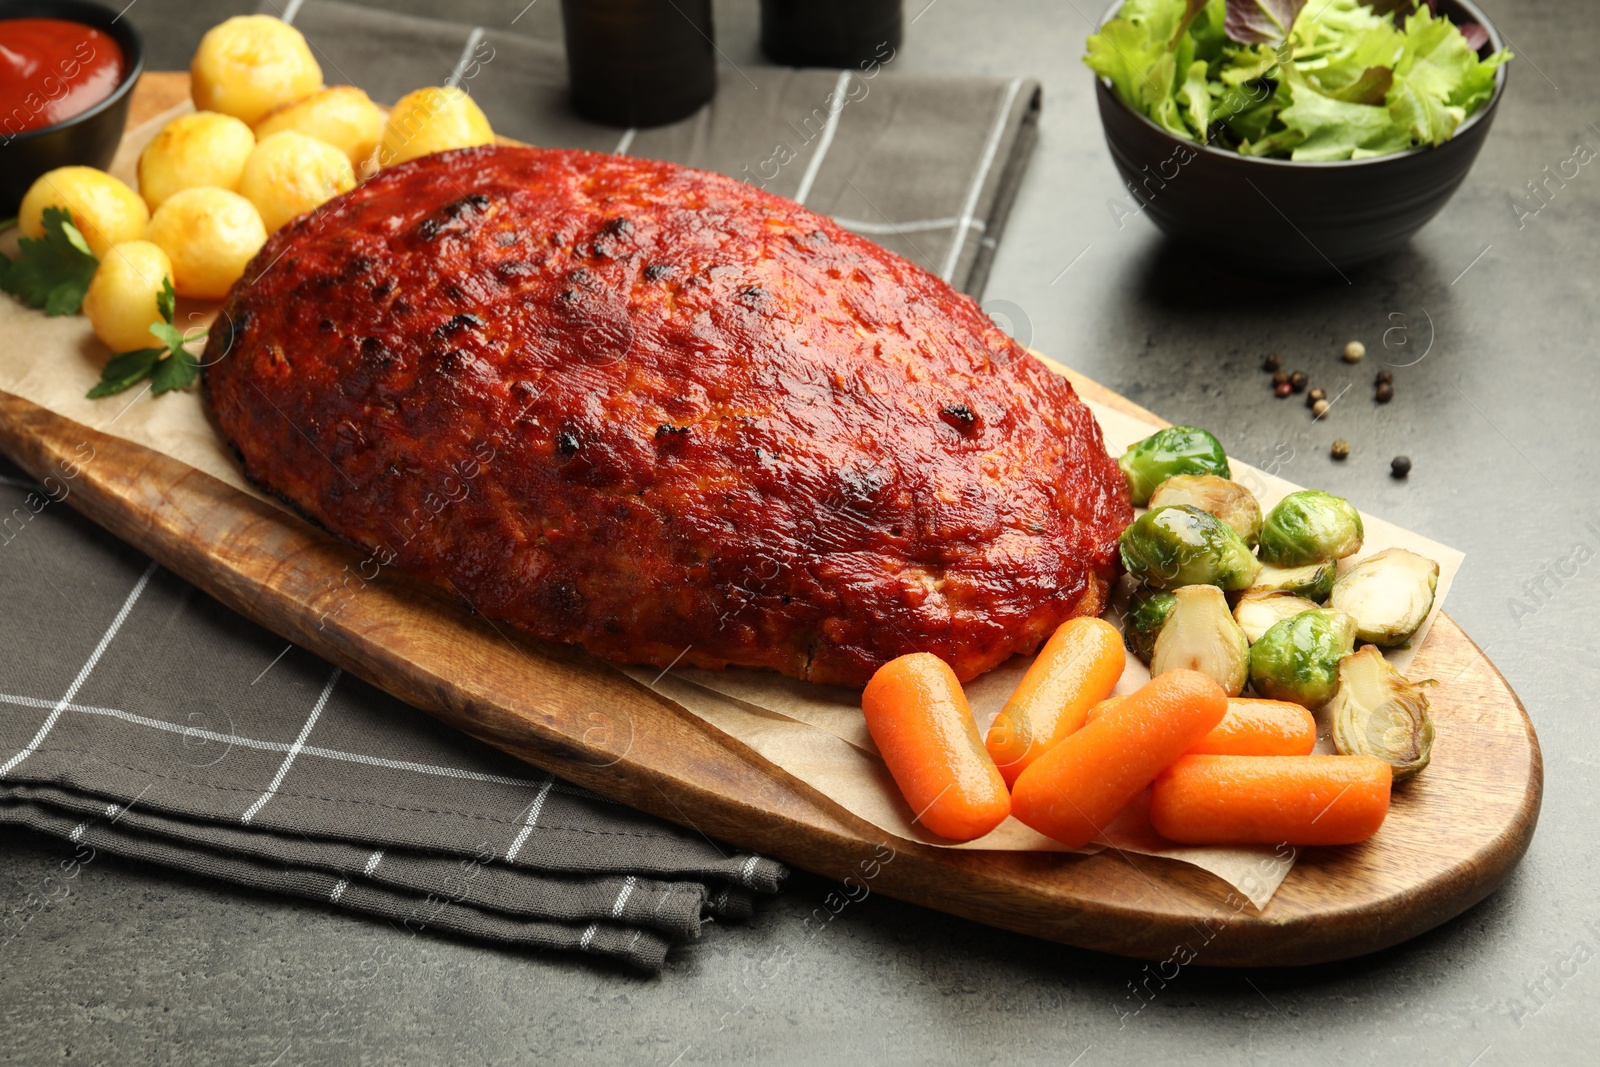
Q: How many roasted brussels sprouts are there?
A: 11